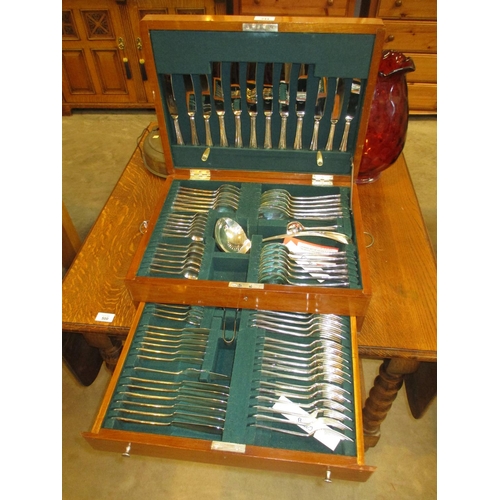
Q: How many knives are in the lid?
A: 12